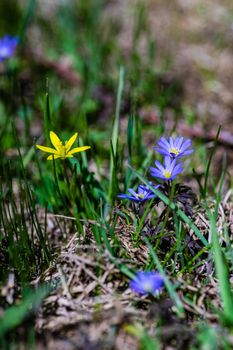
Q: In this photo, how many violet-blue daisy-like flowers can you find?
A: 5